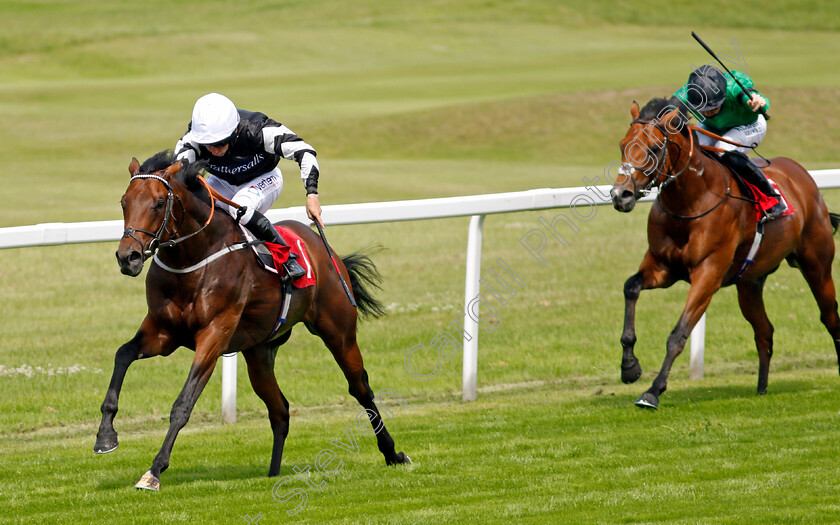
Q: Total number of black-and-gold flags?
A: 0